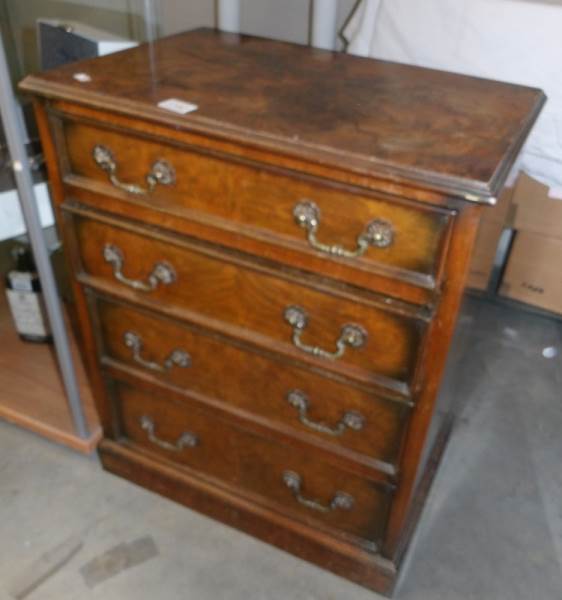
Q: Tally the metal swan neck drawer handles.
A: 8